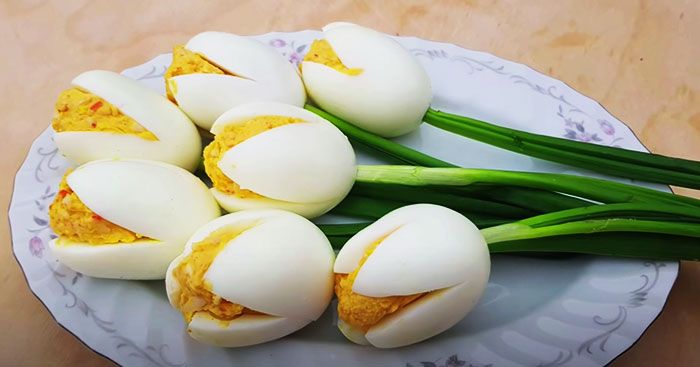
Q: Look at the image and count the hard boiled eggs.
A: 7